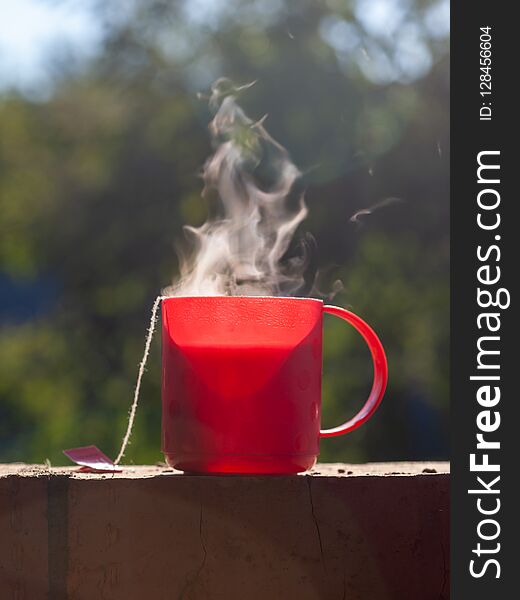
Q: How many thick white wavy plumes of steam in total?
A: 1